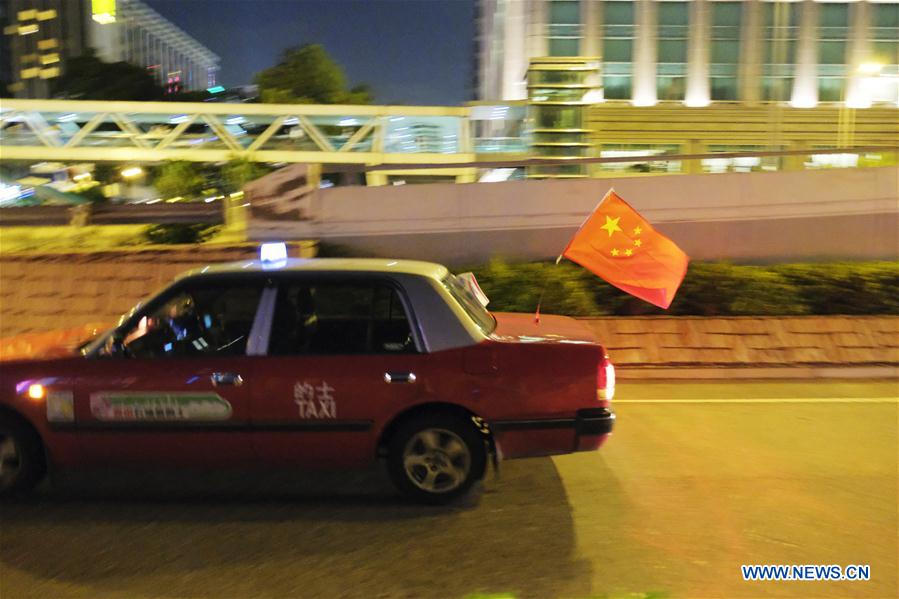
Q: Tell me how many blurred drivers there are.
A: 1